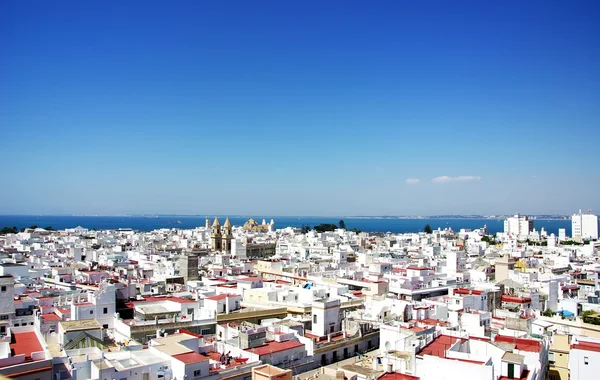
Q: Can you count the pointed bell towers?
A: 2